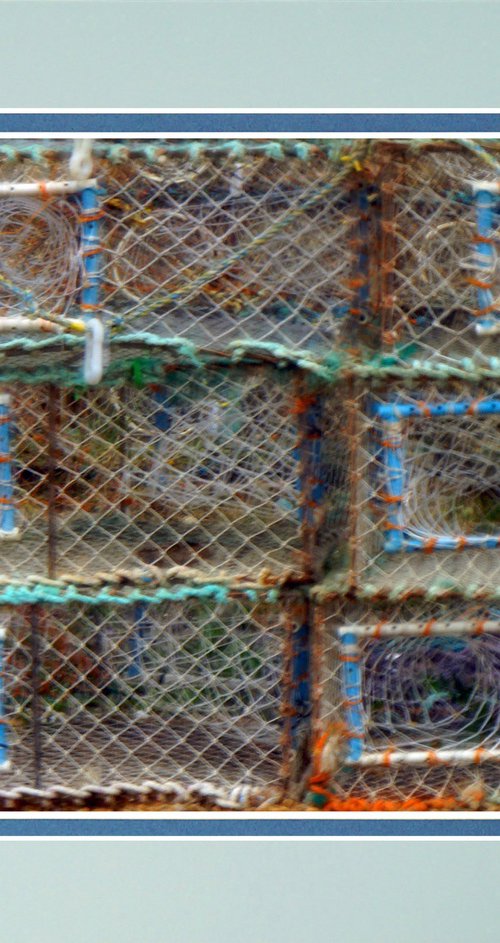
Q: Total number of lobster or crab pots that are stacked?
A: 6